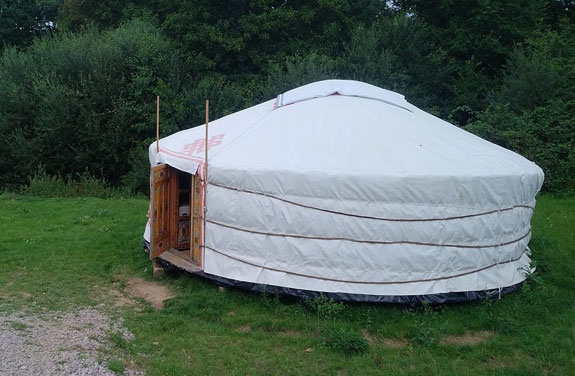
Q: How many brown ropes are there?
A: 3